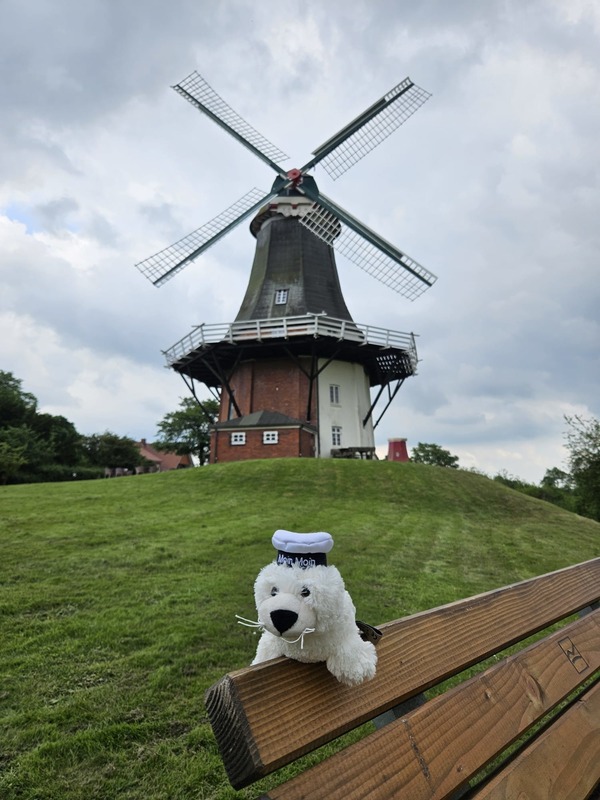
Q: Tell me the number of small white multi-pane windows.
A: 5